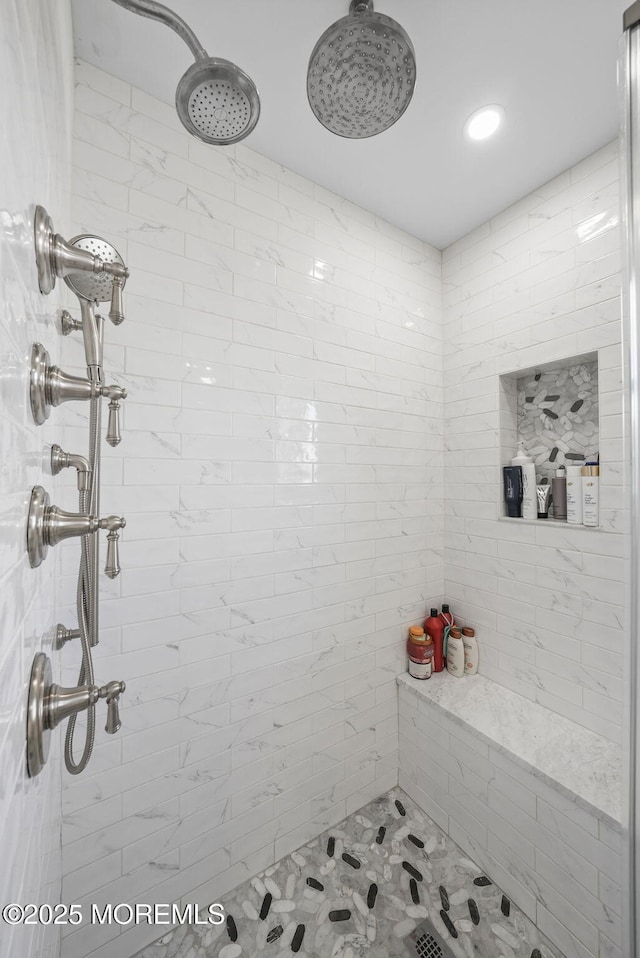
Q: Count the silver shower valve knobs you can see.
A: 4